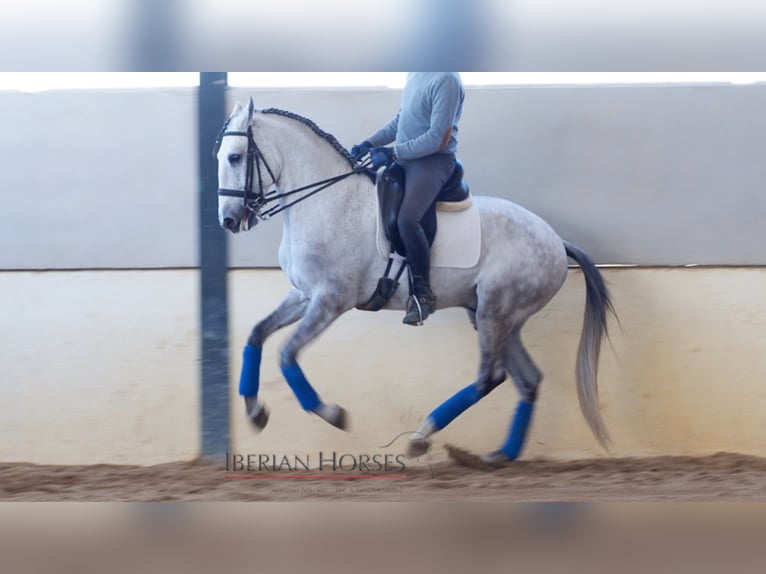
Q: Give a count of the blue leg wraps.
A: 4